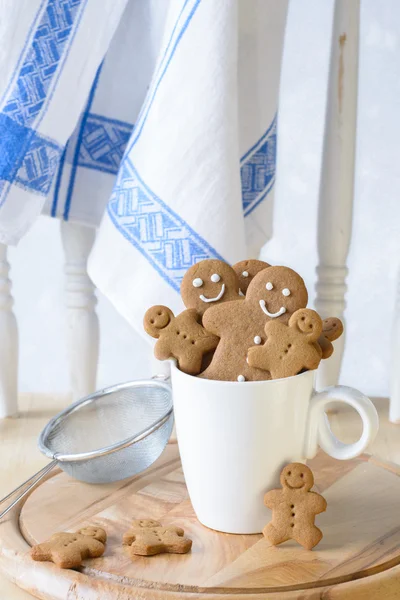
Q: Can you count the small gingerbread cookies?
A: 6